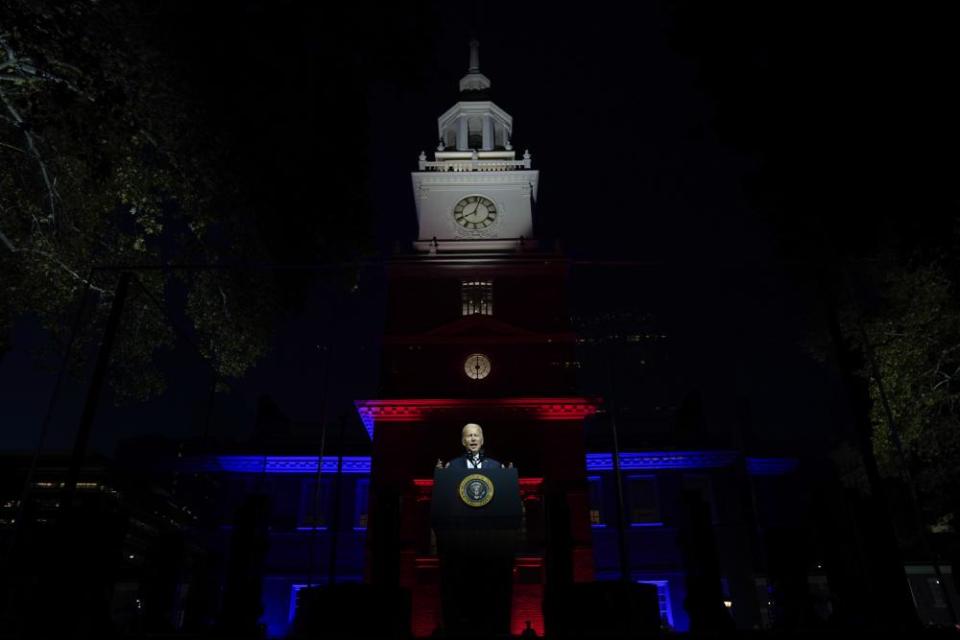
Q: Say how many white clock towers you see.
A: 1